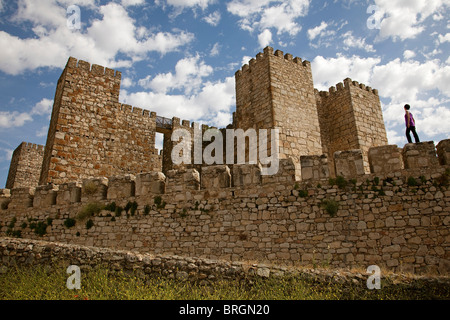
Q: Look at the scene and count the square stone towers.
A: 4